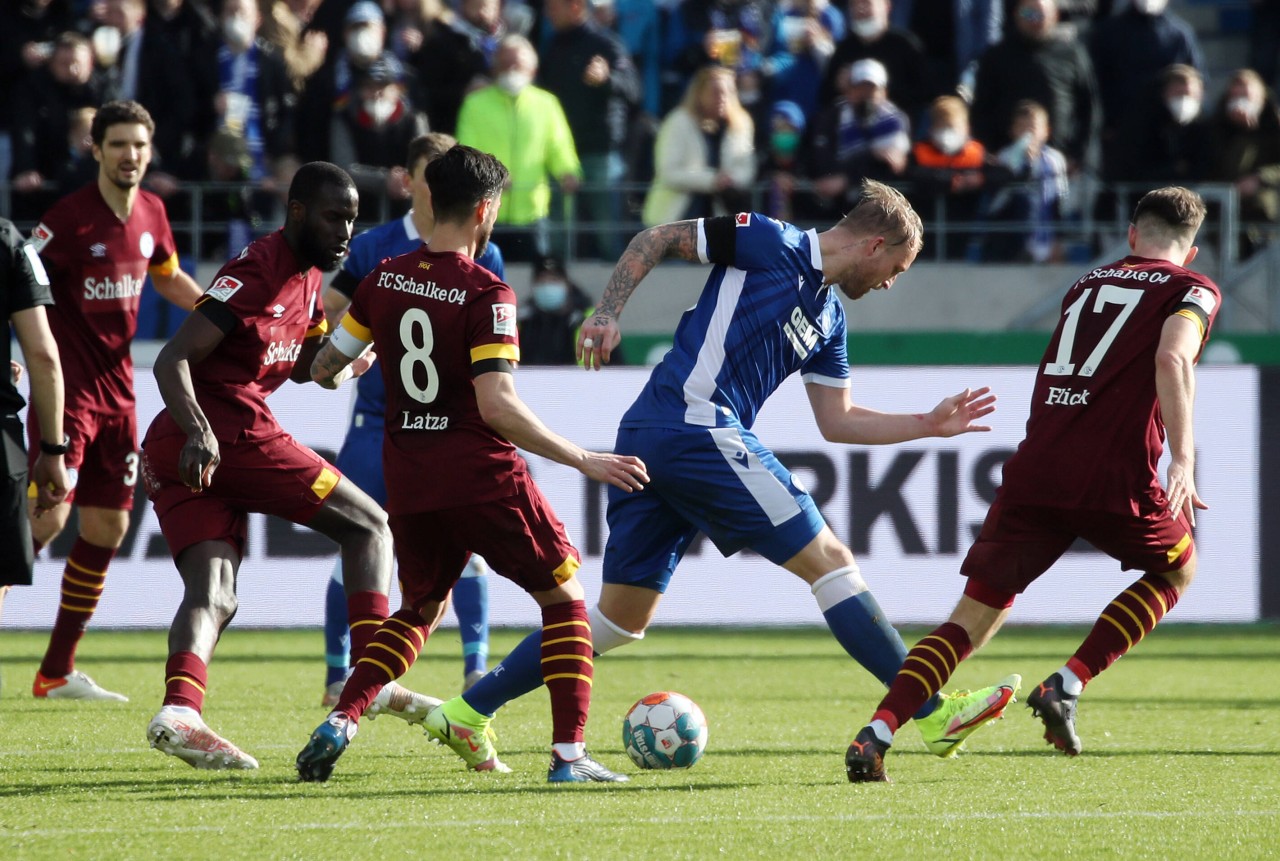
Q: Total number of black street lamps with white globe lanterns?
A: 0